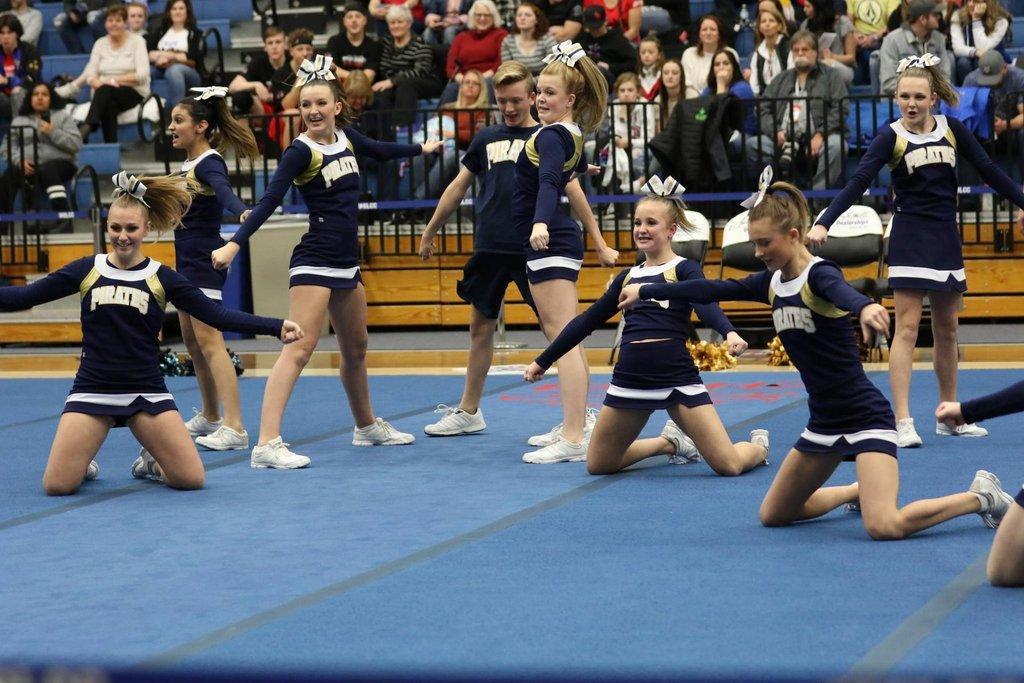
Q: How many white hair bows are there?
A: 7